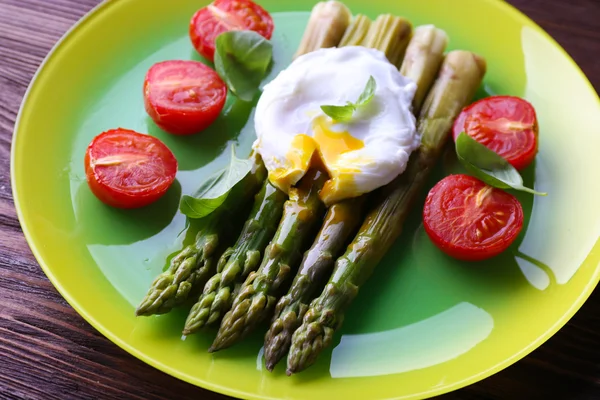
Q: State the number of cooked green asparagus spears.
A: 5